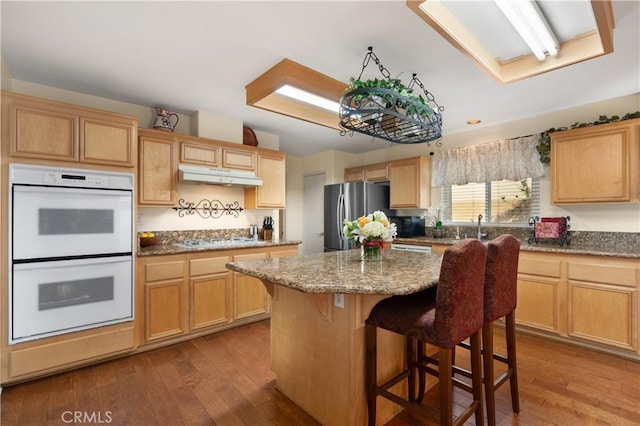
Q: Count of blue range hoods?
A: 0